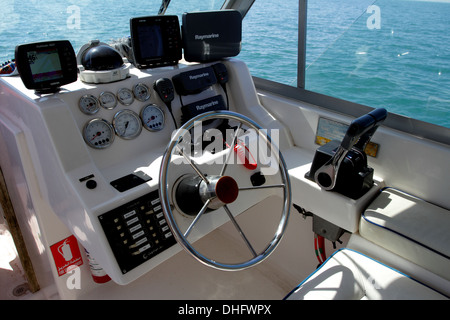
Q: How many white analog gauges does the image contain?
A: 7